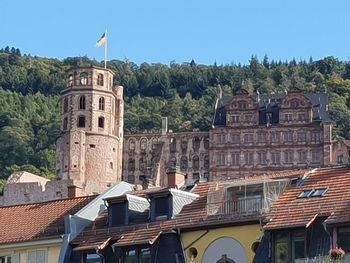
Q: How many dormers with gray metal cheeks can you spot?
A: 2